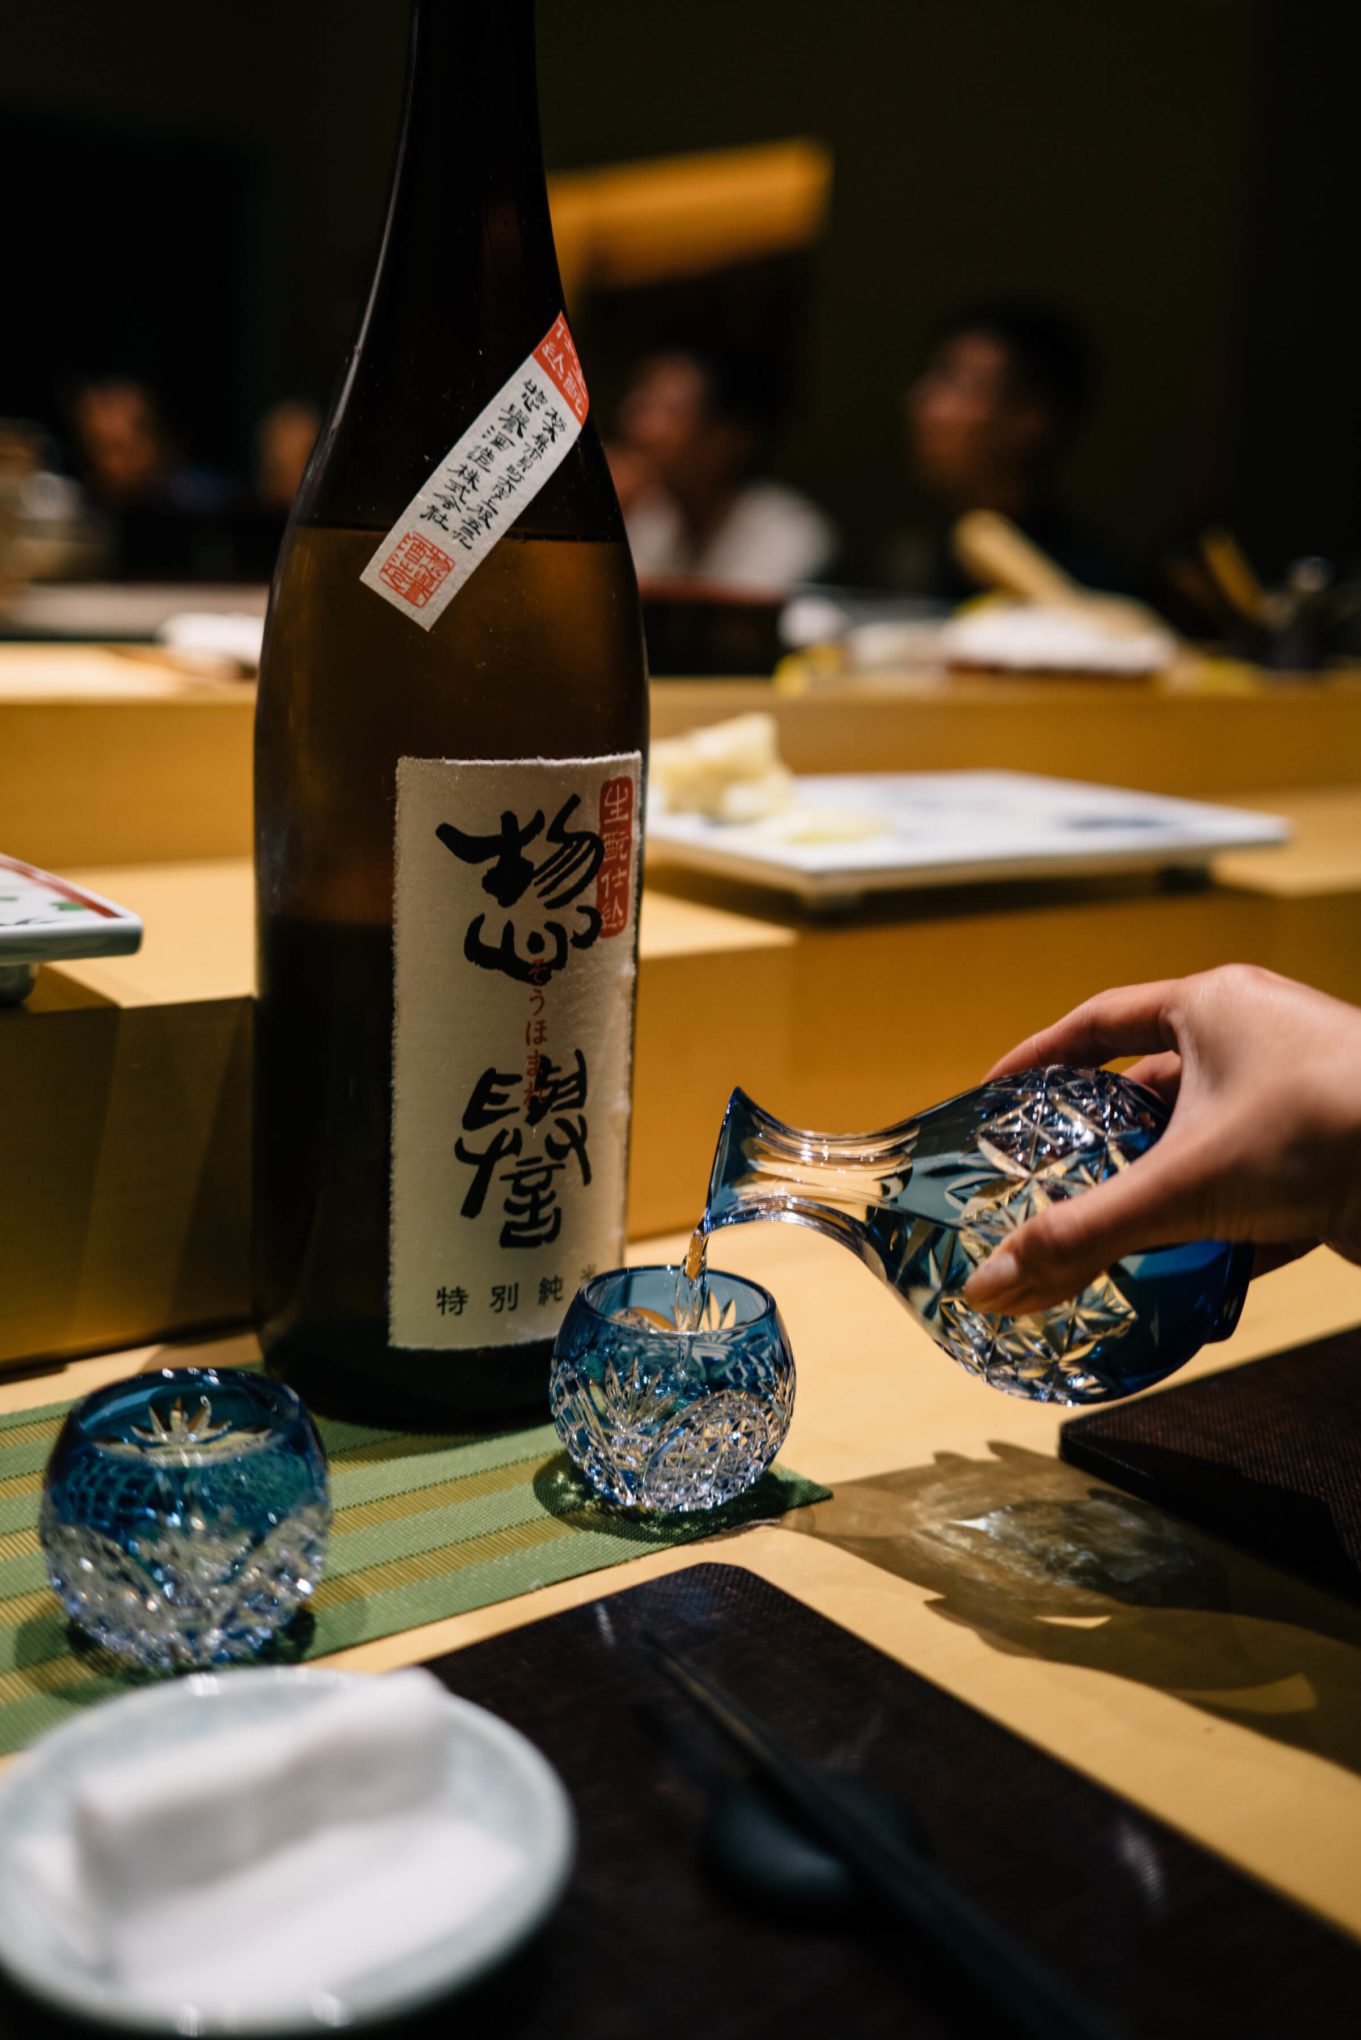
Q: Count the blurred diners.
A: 4